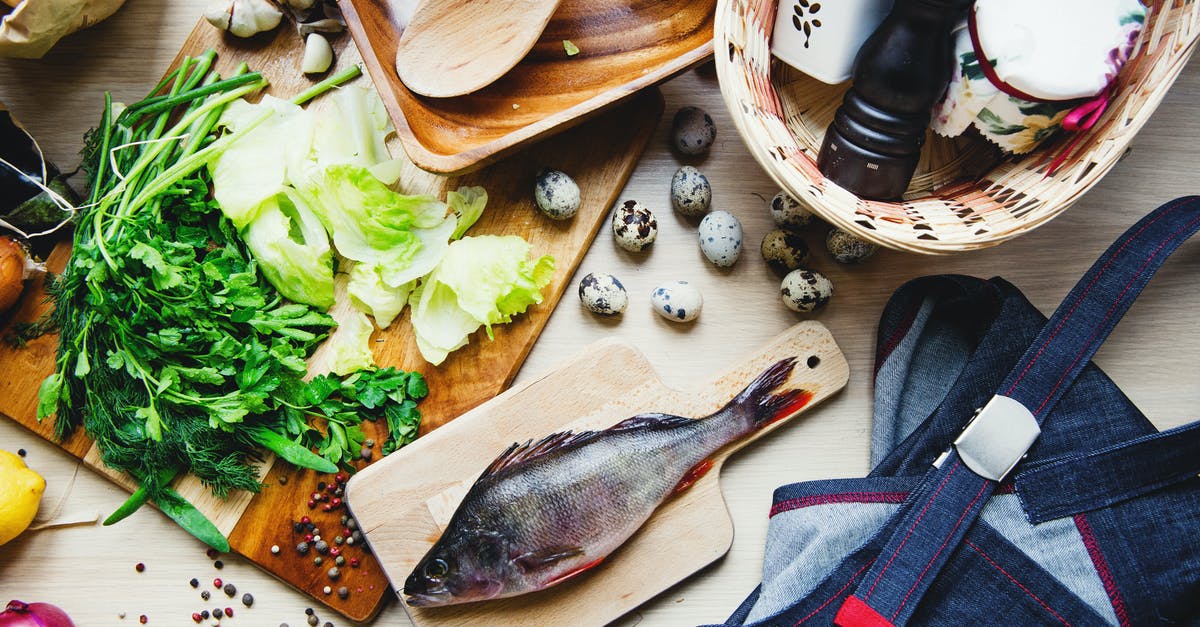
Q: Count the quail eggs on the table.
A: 11